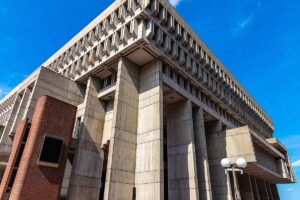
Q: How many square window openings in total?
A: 1